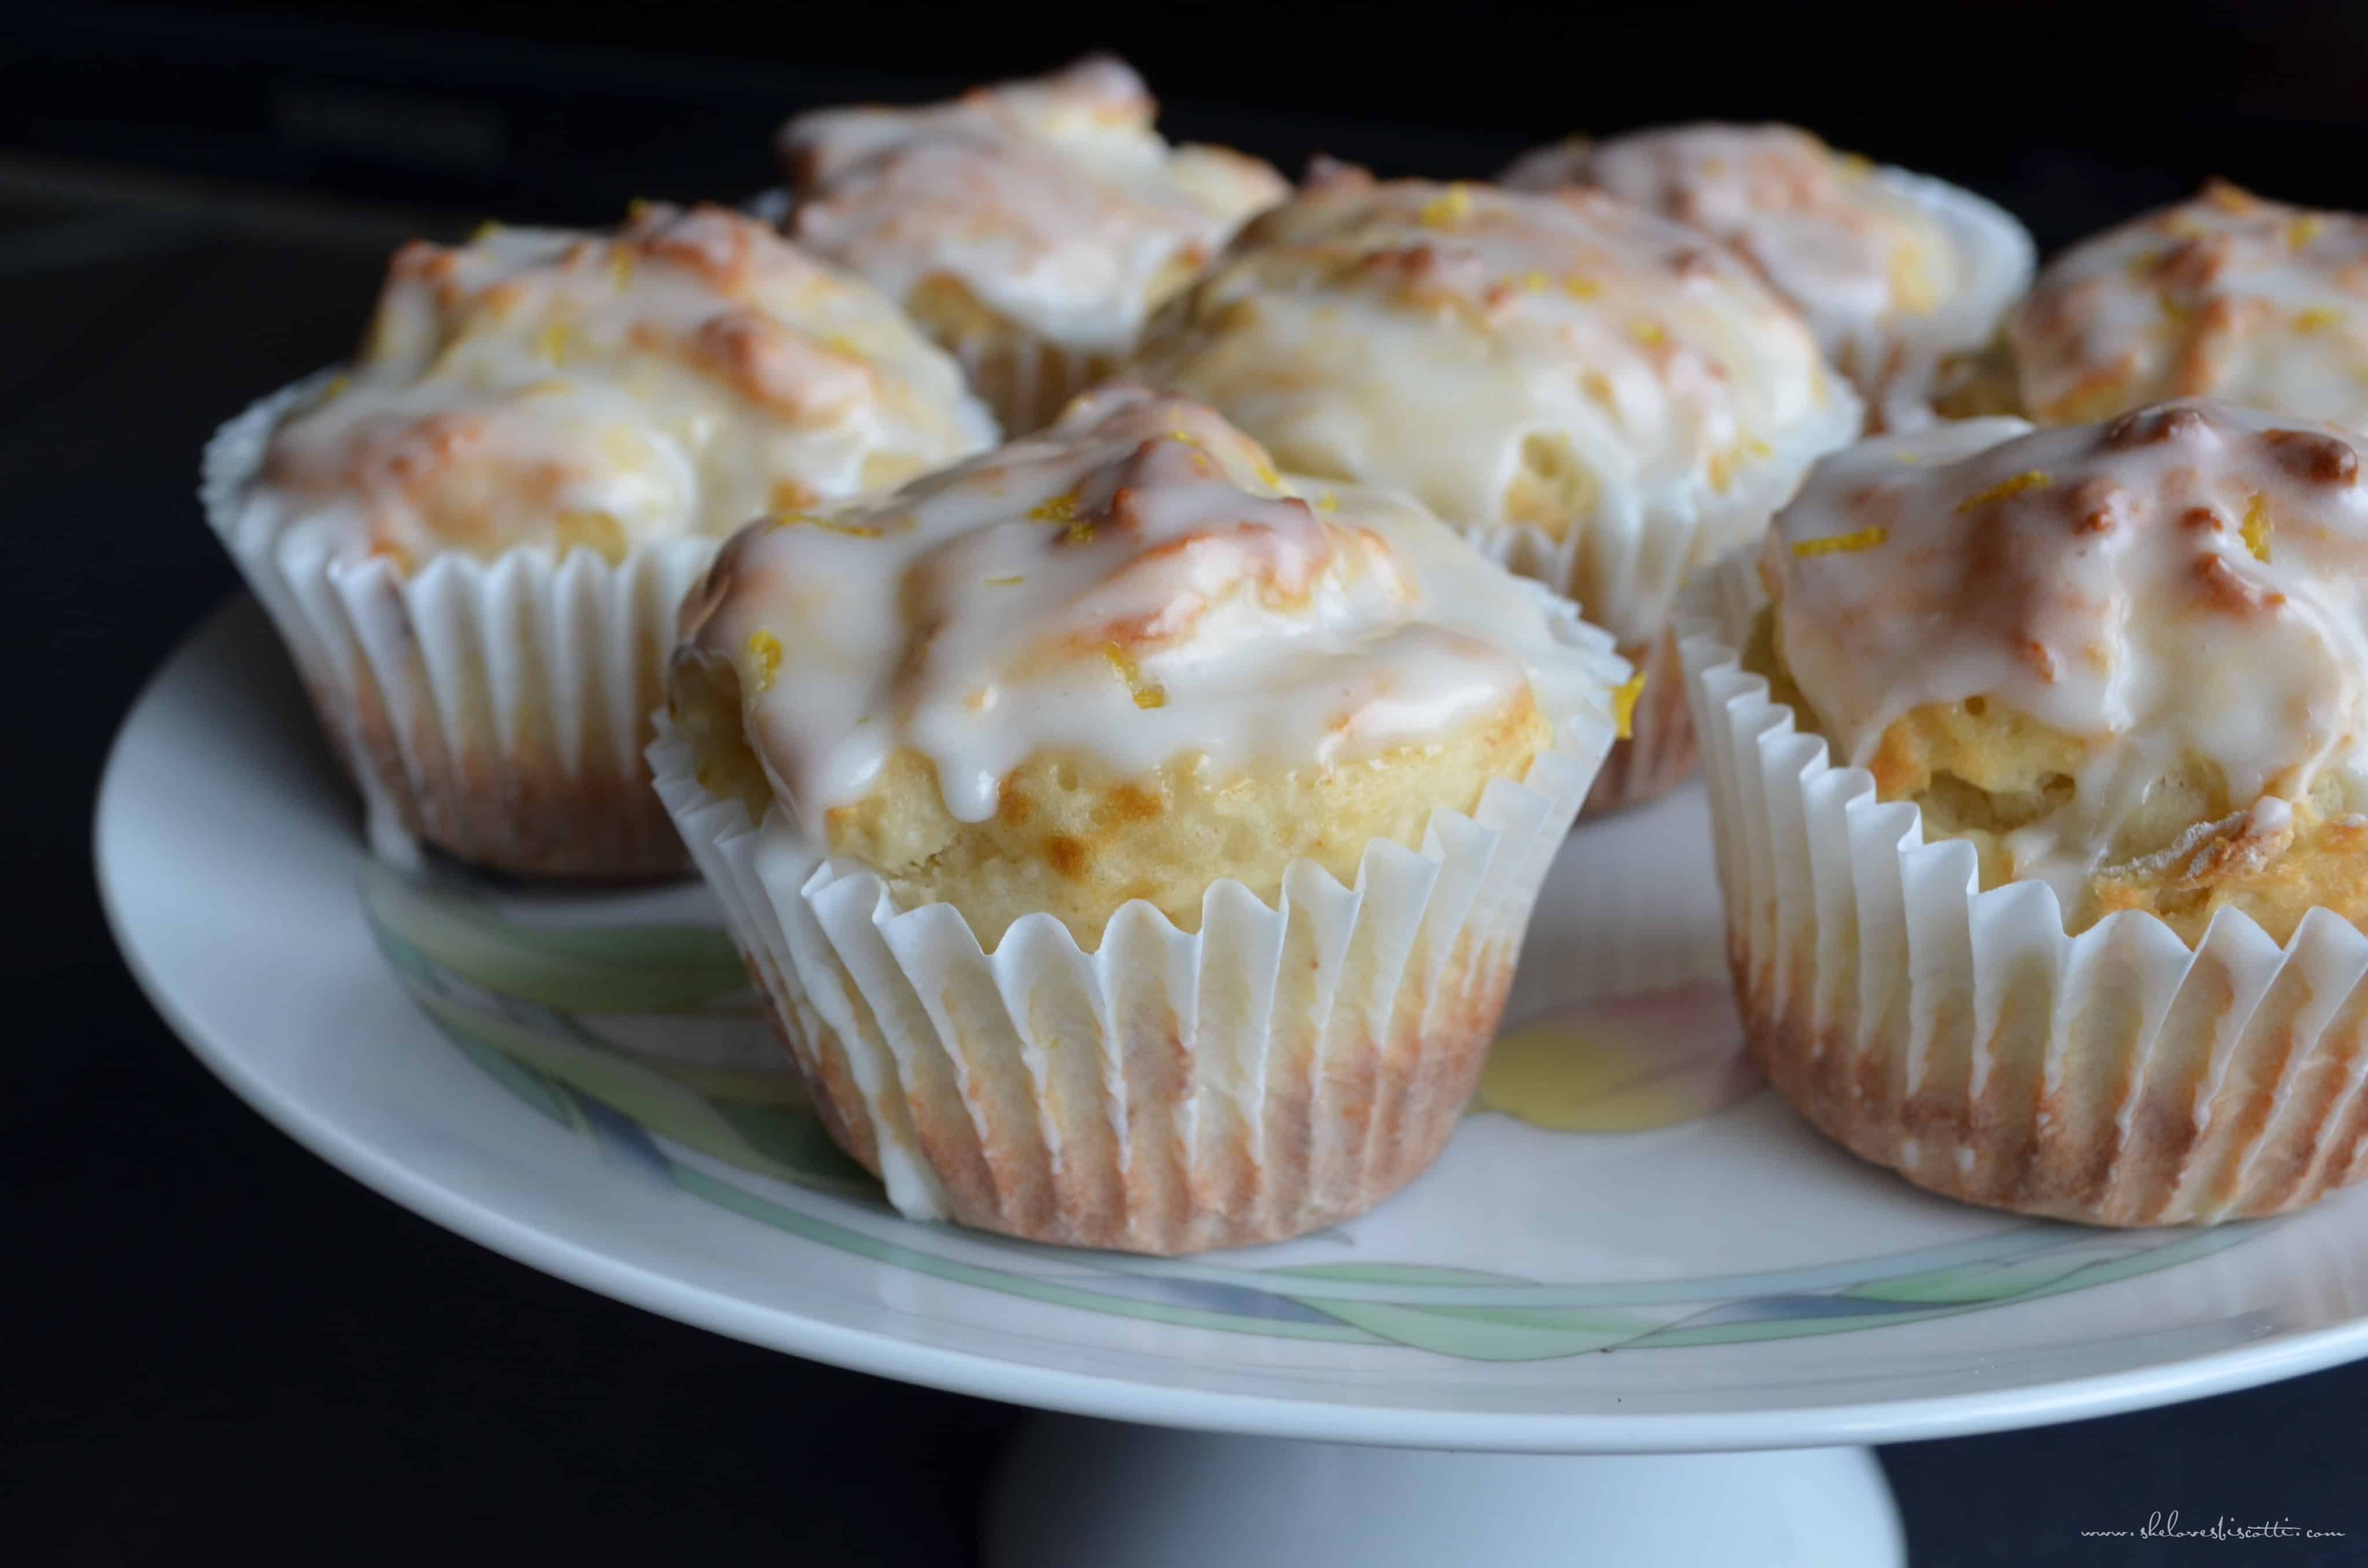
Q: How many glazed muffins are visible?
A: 7